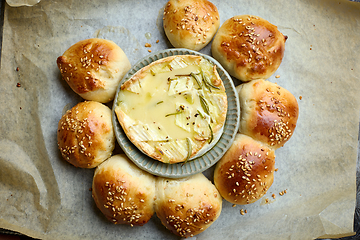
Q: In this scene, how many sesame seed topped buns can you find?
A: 8